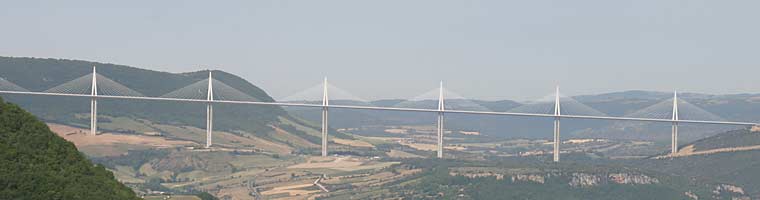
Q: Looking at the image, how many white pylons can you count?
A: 6